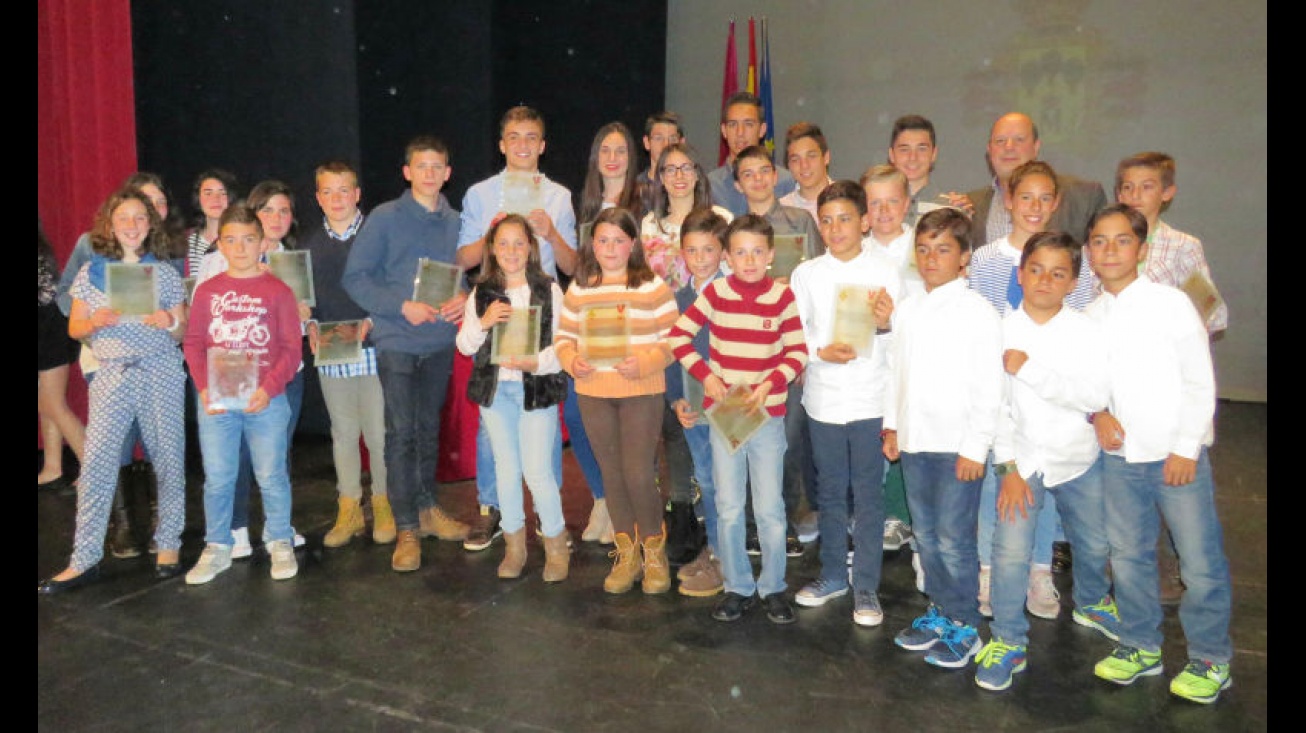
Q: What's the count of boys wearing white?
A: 5